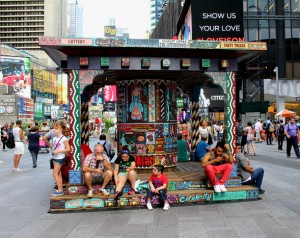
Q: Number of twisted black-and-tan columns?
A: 2